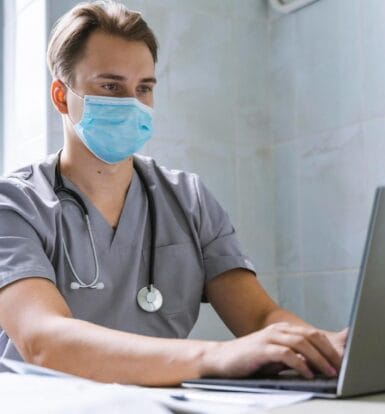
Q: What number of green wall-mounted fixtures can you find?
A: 0